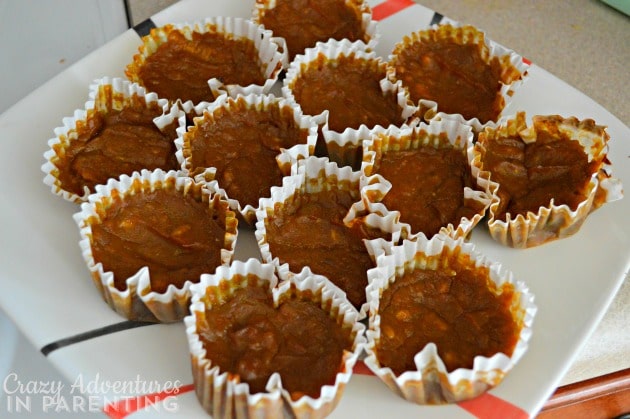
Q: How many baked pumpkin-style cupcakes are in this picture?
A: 12